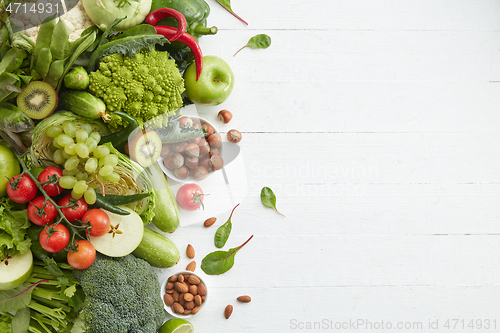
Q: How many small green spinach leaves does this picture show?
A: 5